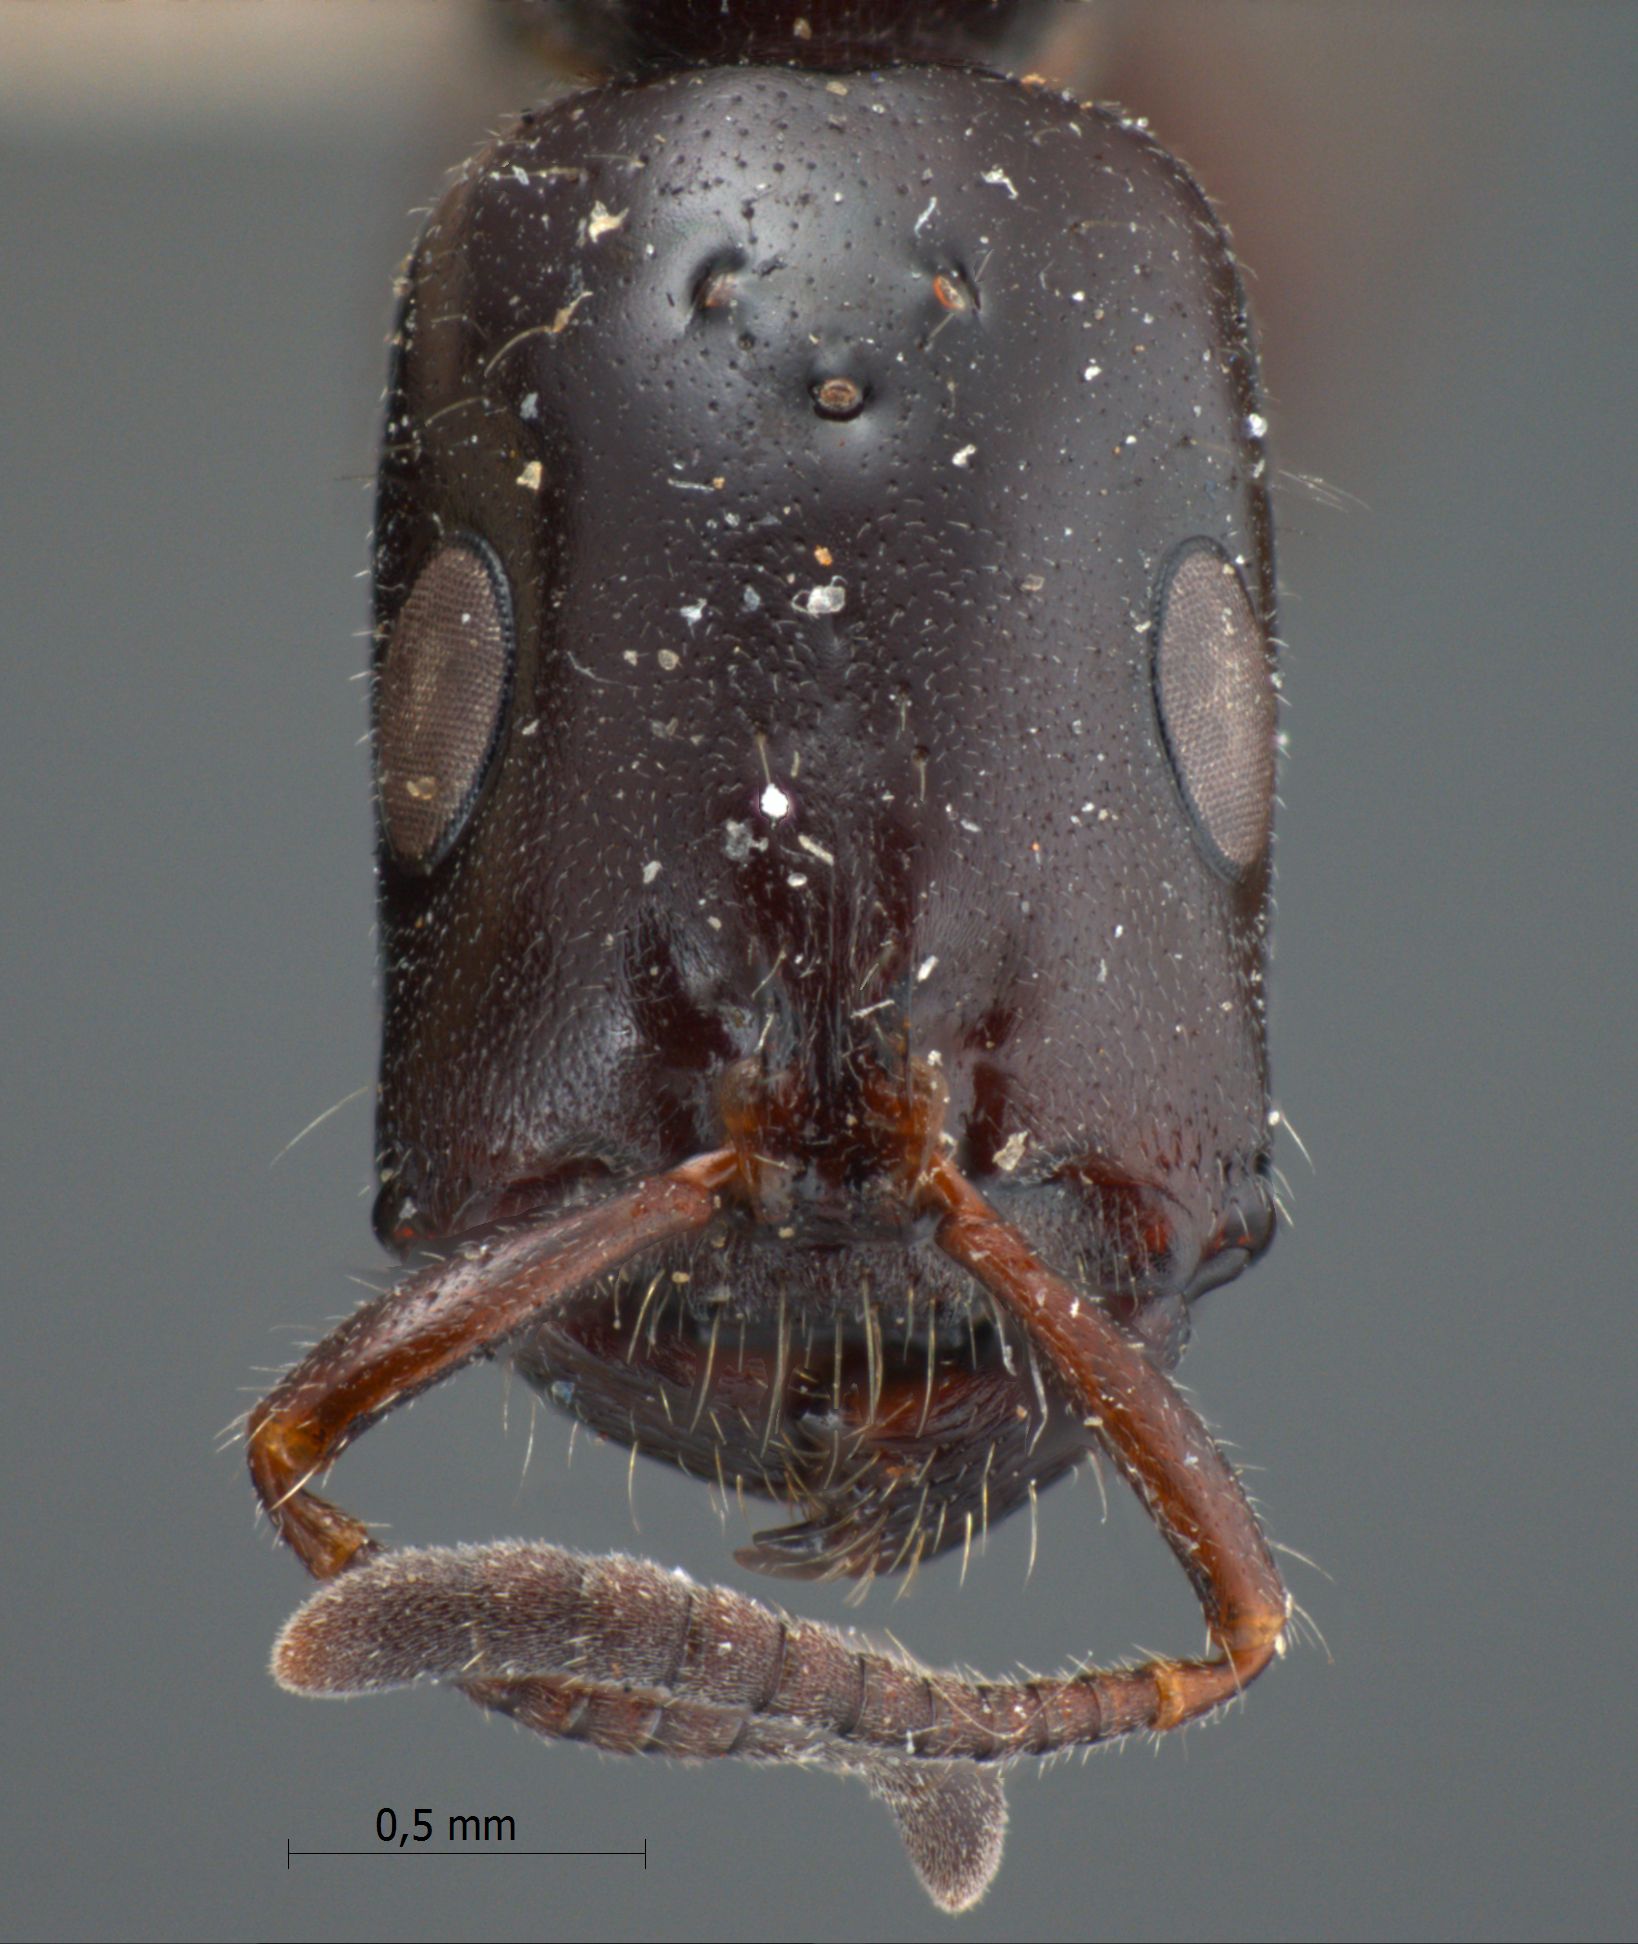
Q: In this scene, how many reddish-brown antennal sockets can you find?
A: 2